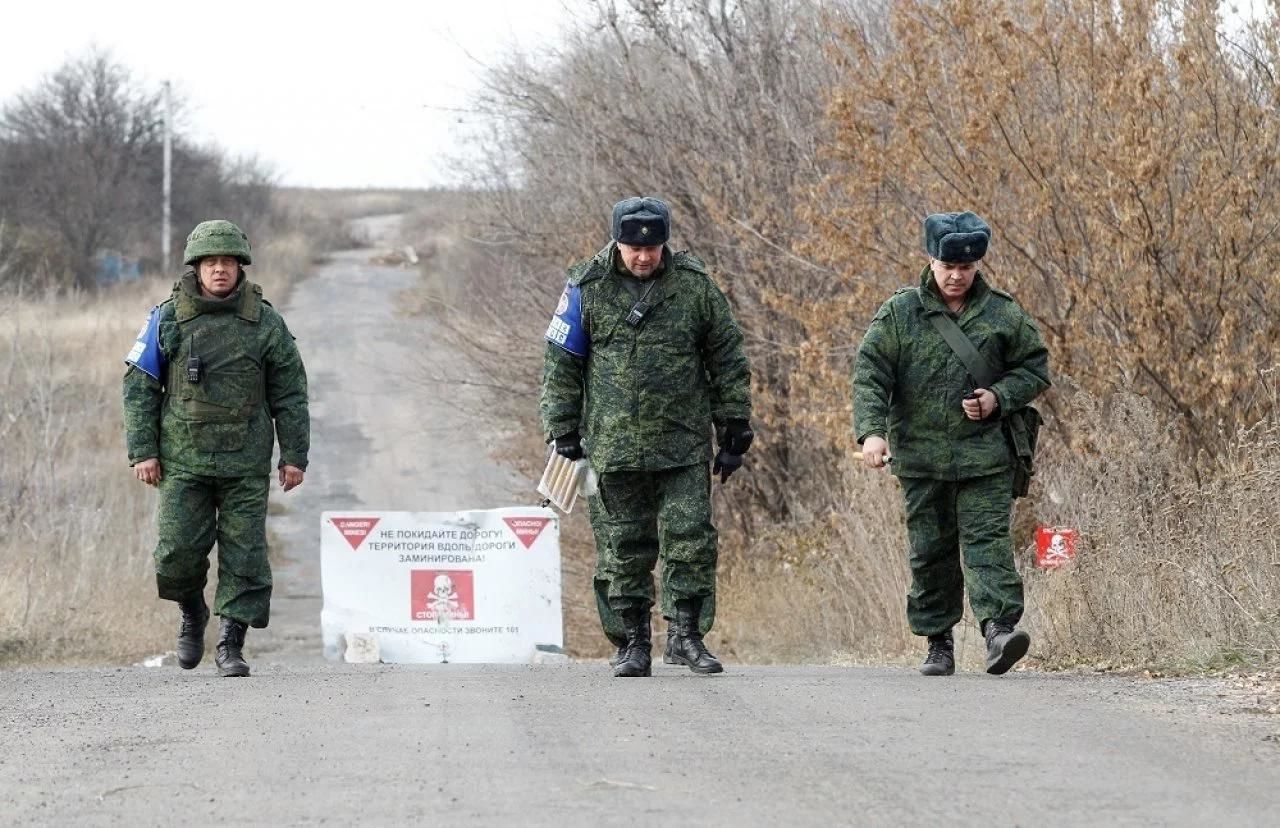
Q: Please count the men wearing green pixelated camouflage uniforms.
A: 3